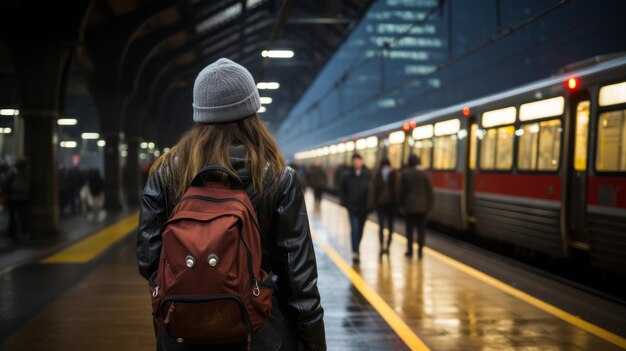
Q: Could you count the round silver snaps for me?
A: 2